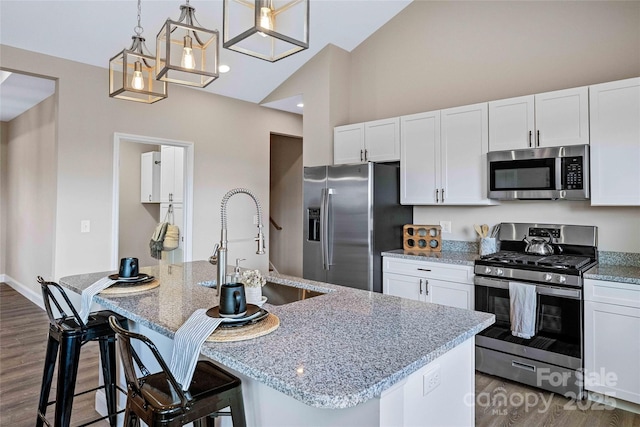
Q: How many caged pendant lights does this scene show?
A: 3